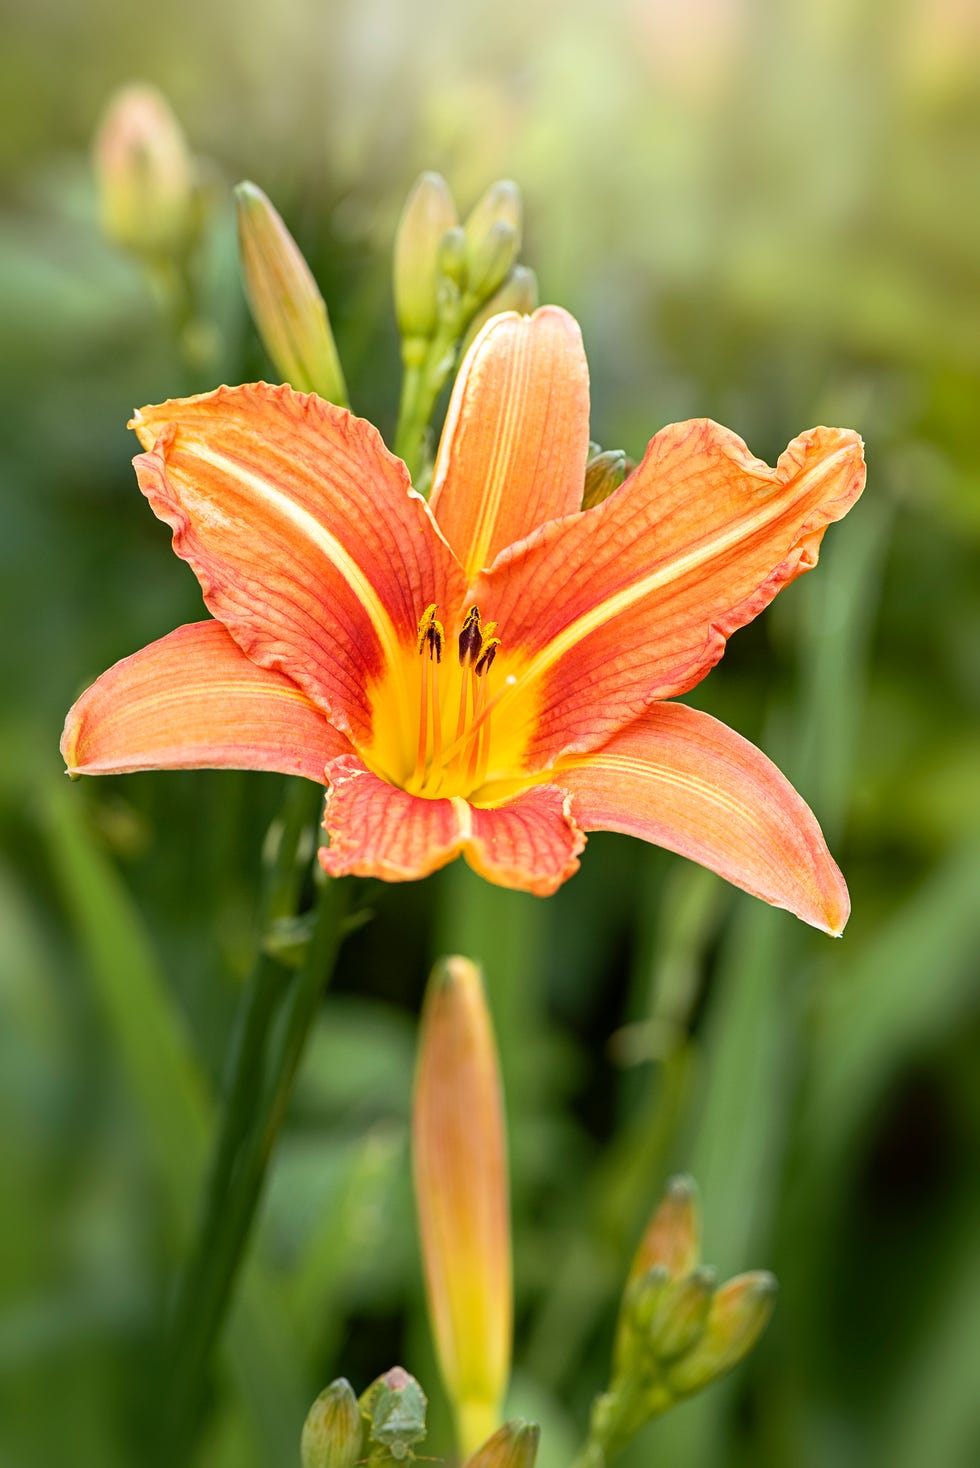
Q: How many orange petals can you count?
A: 6